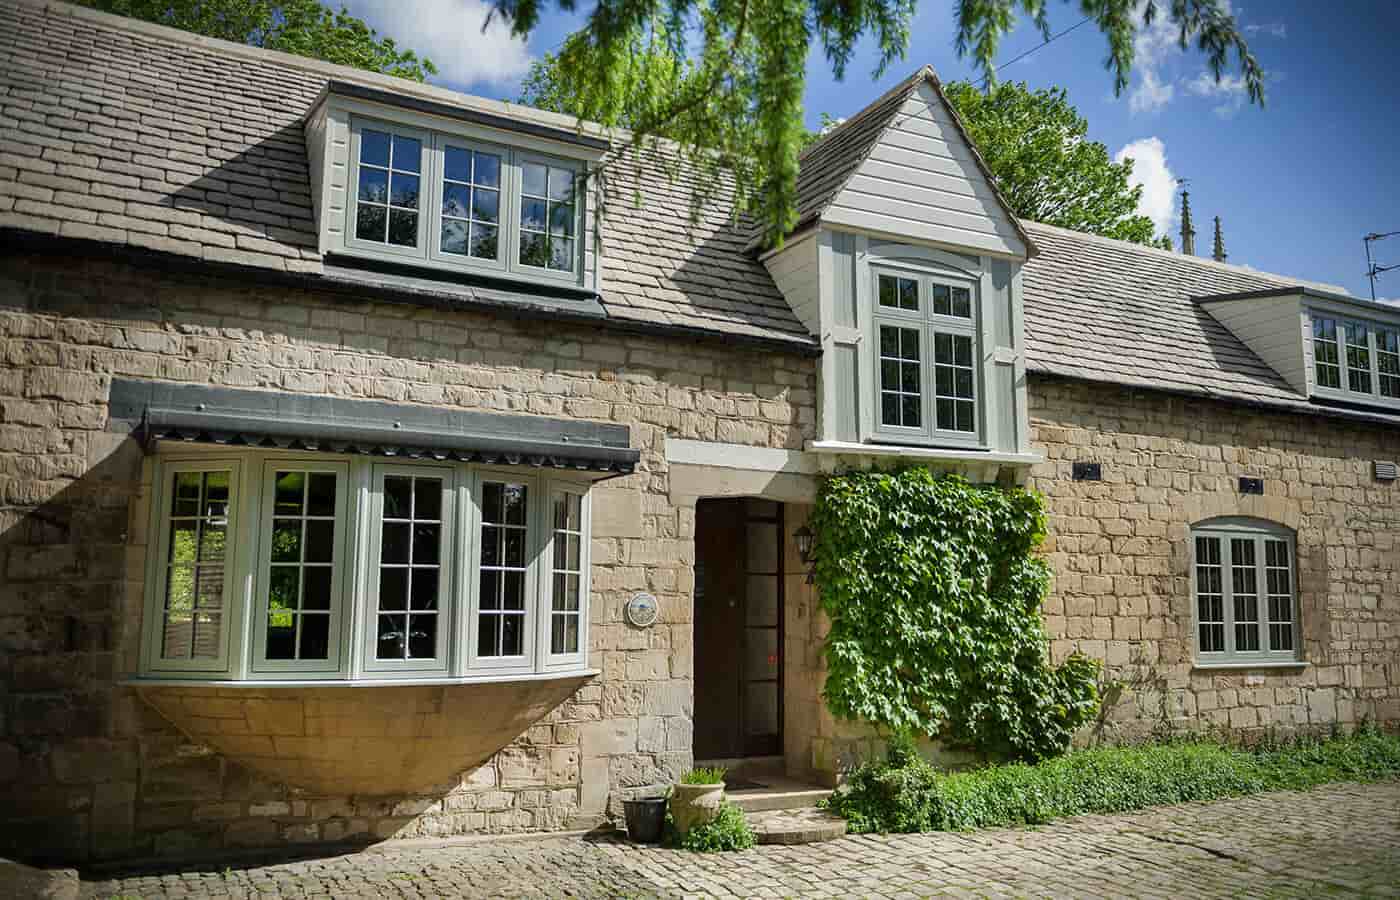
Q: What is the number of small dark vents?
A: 2